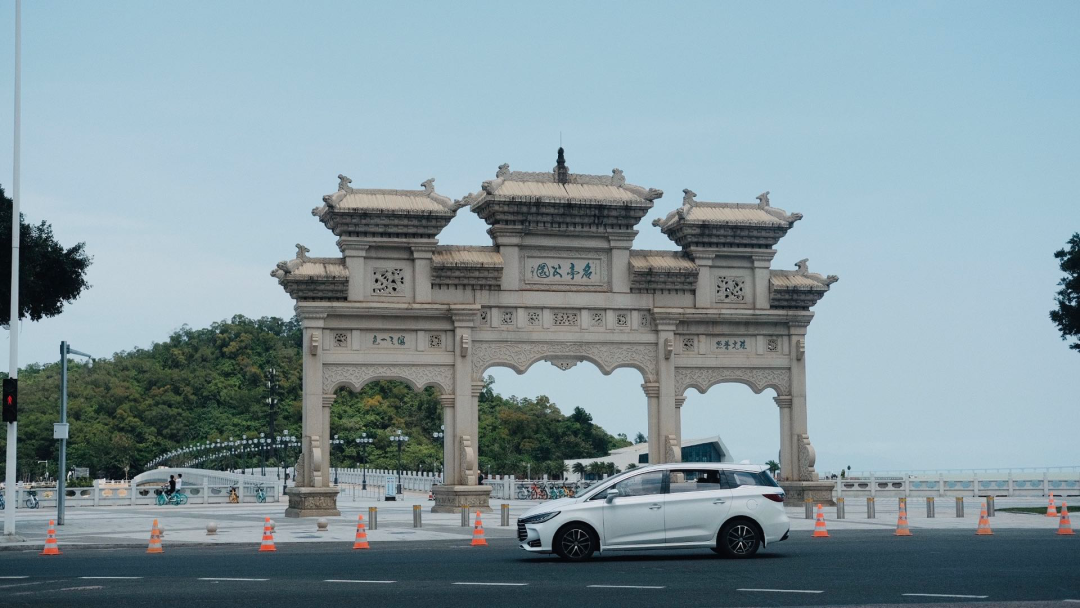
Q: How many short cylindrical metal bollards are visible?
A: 11